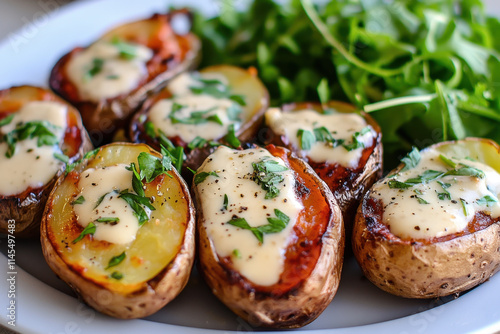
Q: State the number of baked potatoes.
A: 7